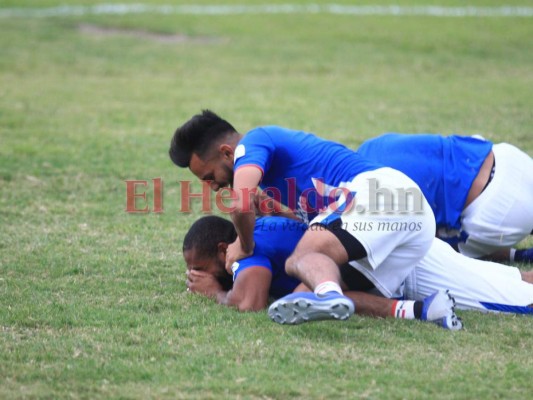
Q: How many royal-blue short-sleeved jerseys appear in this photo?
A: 3